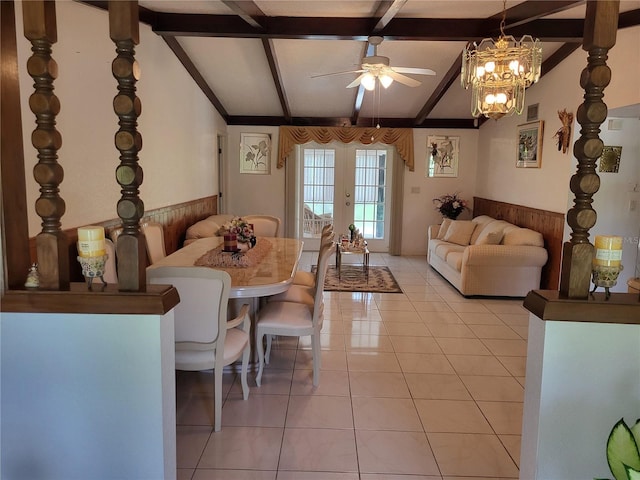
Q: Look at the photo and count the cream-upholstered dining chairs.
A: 8